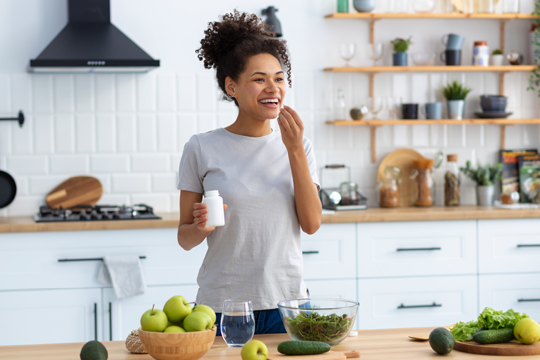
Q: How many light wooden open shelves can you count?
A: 3